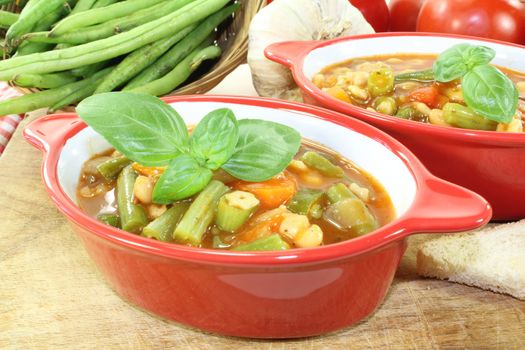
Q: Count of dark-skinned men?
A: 0